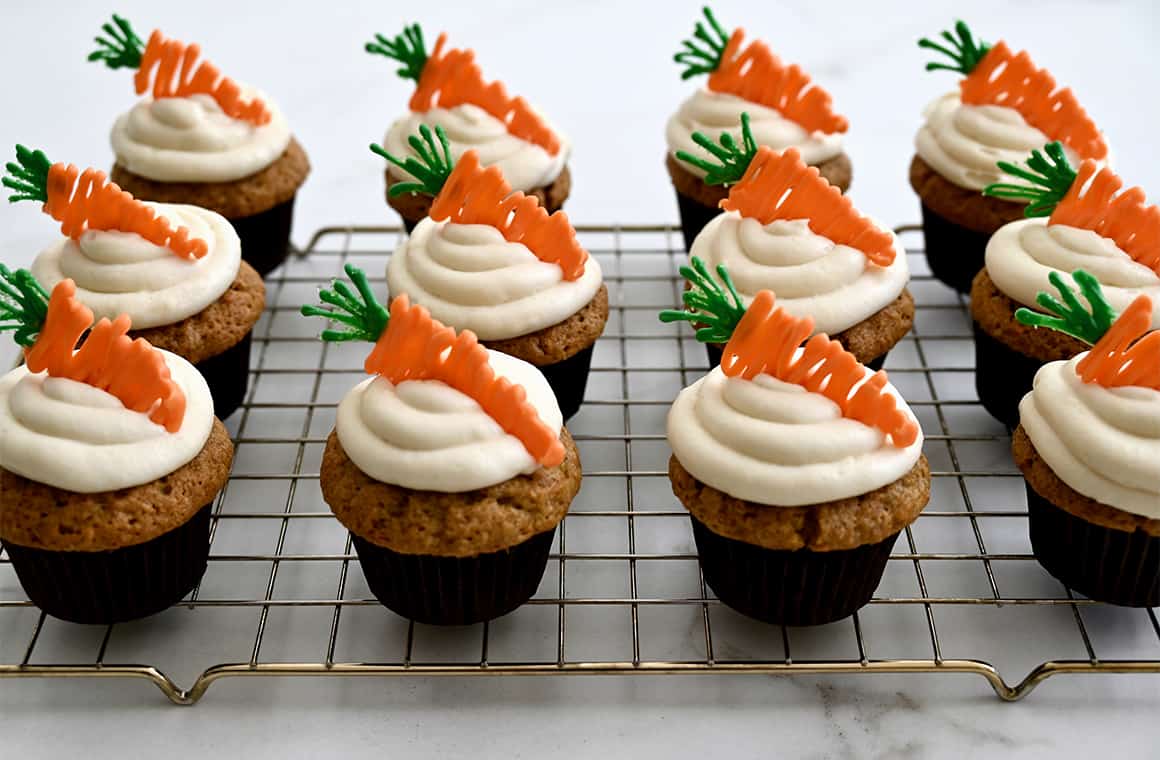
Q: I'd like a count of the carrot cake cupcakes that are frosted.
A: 12